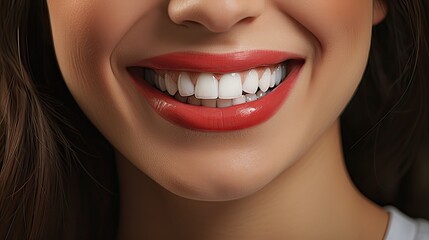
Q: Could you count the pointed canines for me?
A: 2